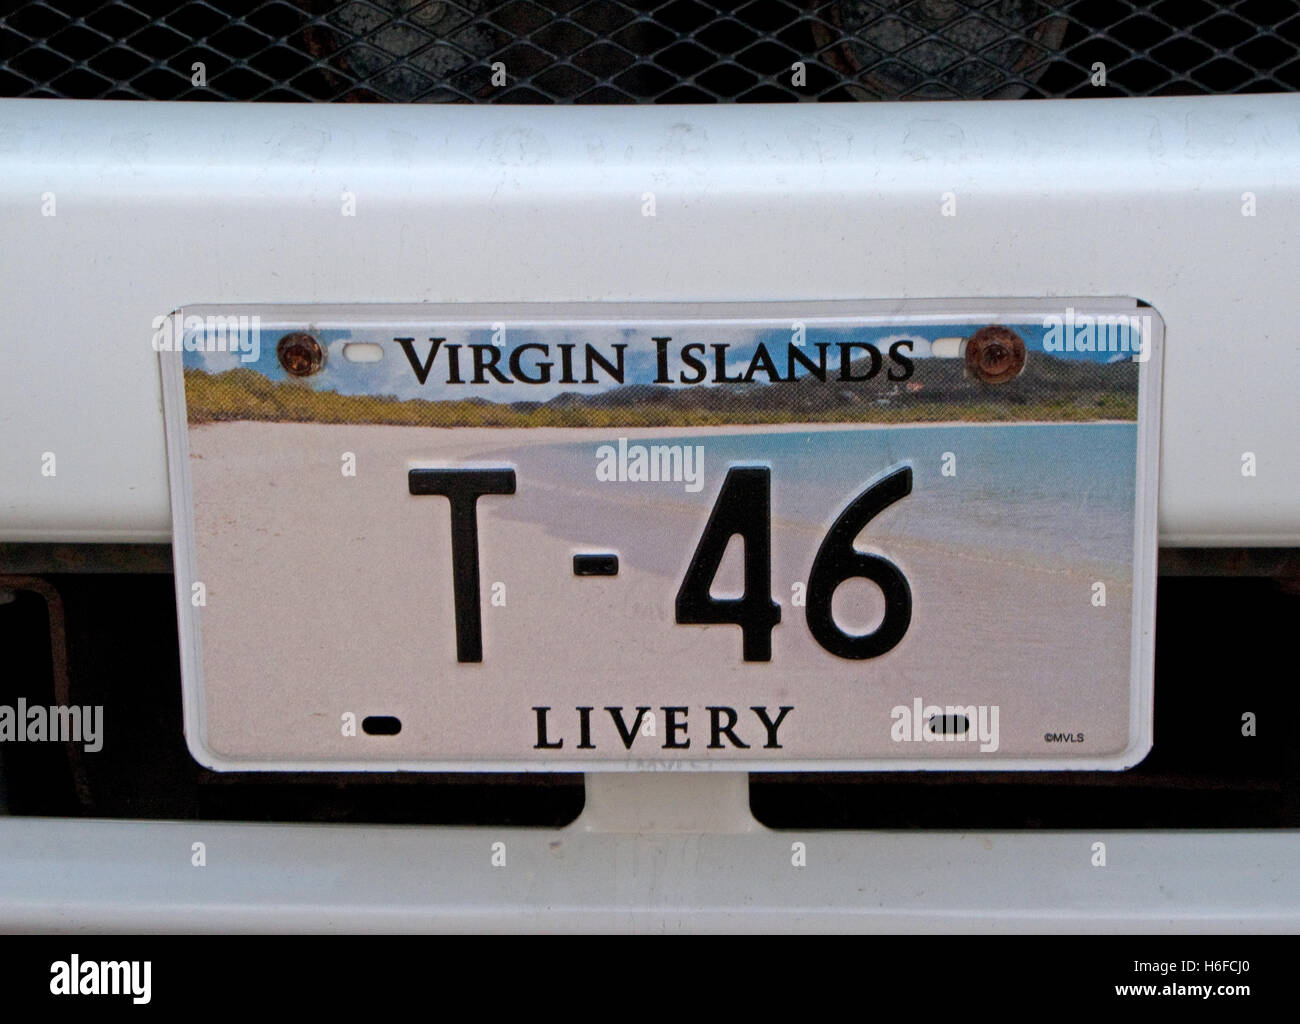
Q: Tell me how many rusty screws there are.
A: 2